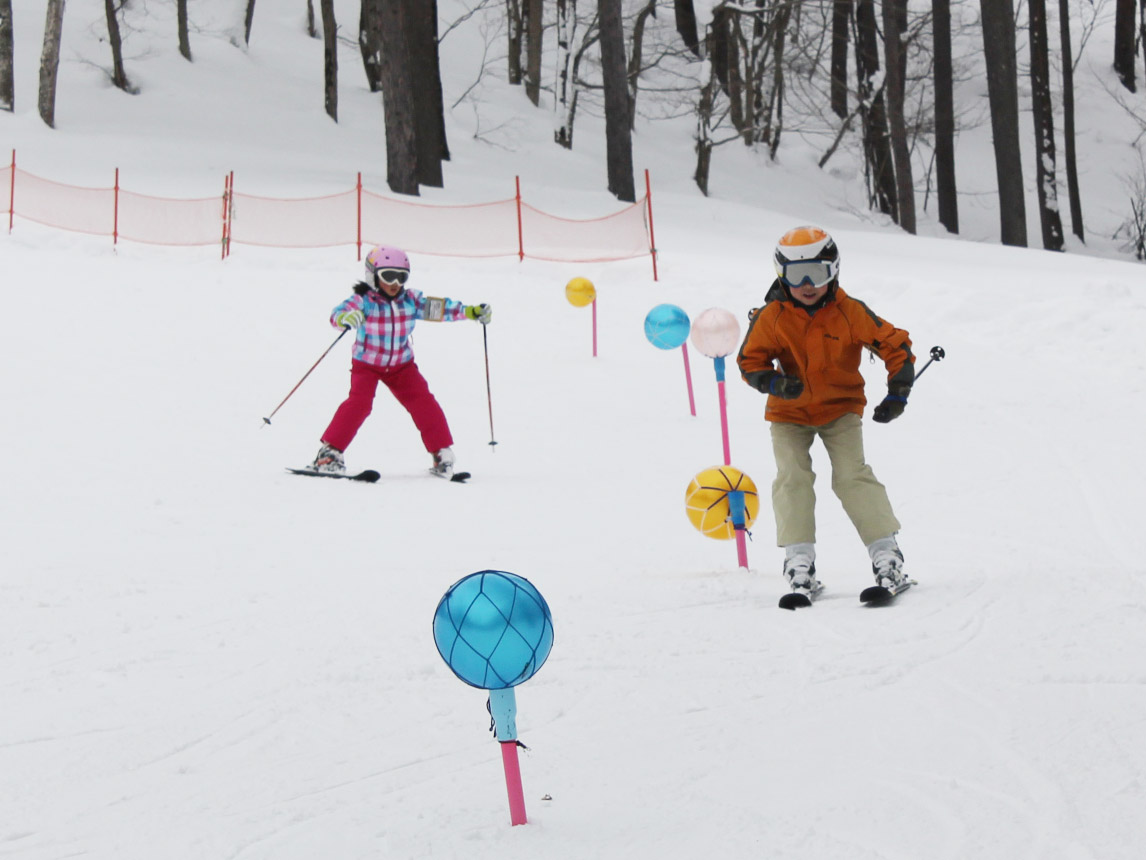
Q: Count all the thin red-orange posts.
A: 7